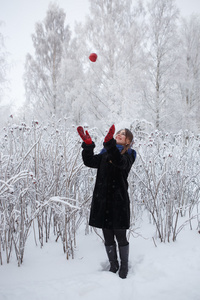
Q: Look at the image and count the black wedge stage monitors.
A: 0